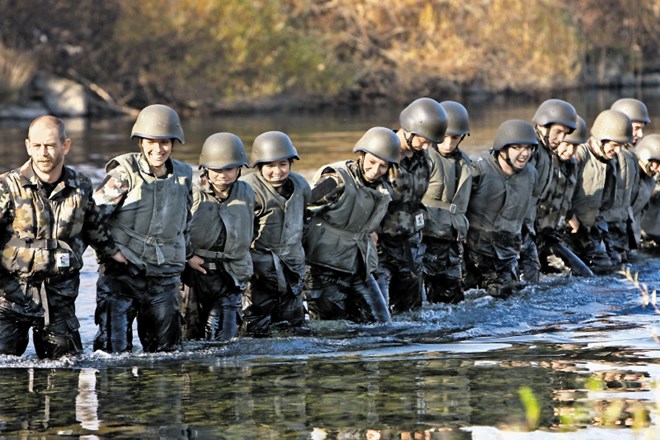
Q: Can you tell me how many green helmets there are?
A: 12